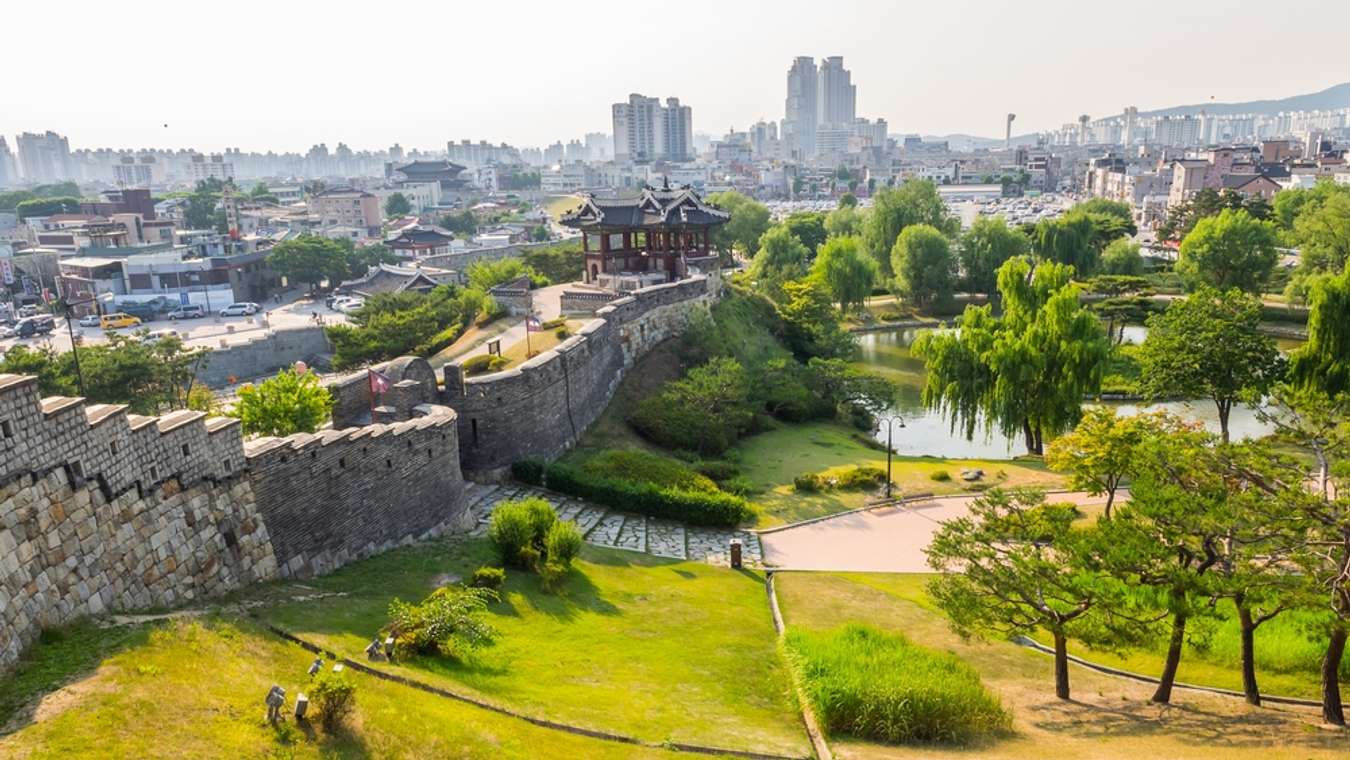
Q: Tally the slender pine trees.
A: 4